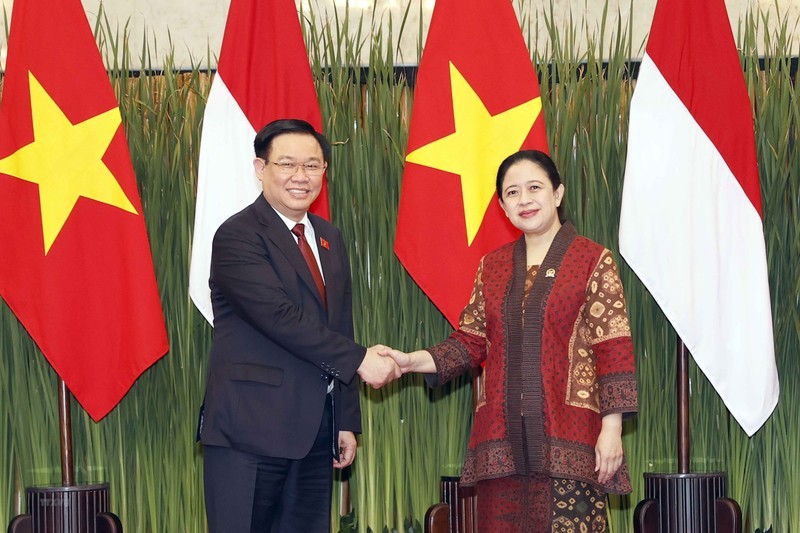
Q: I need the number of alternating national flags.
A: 4